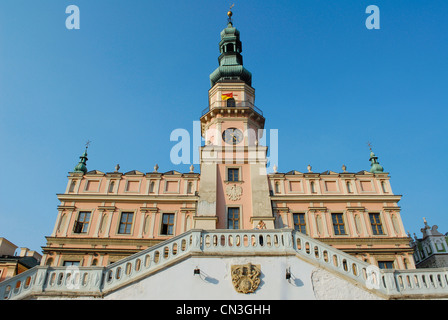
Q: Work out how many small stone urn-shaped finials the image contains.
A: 6